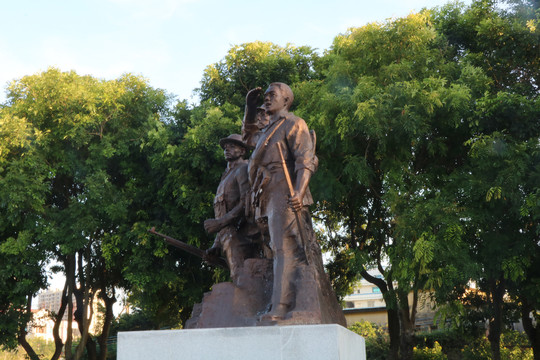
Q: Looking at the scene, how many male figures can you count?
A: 3